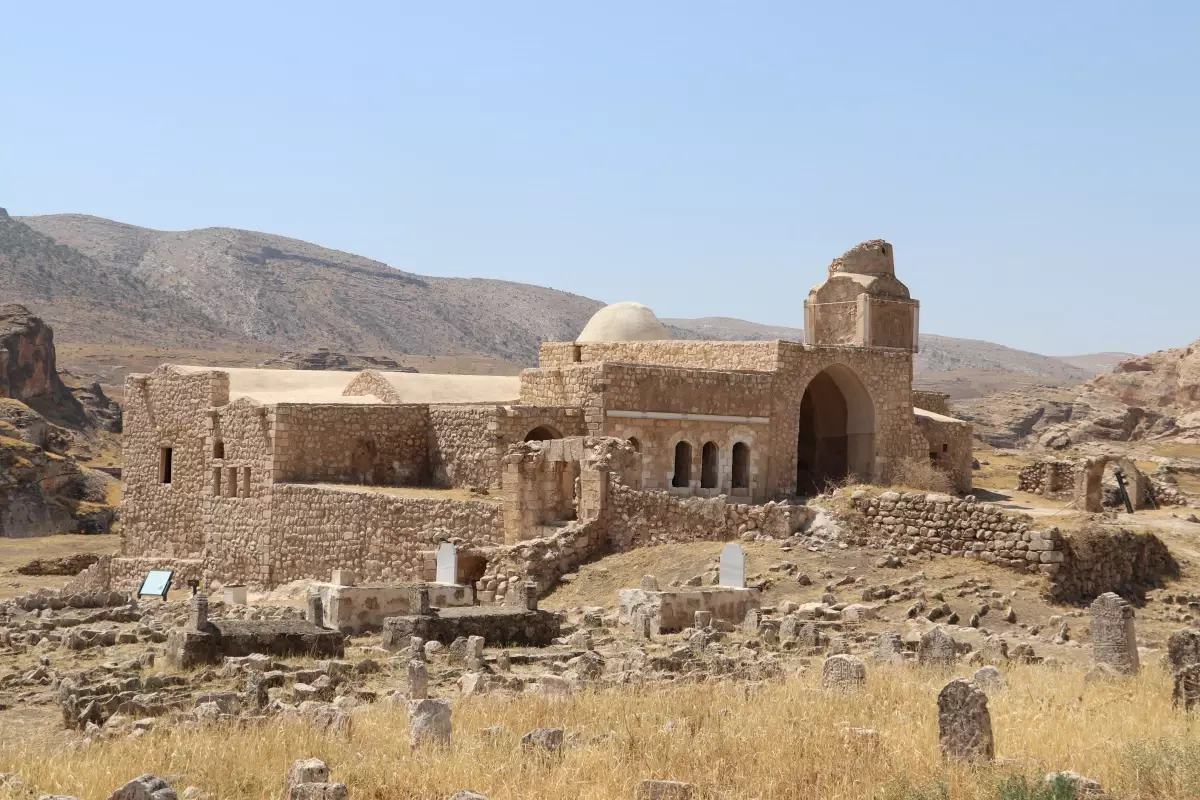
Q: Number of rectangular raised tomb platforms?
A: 4